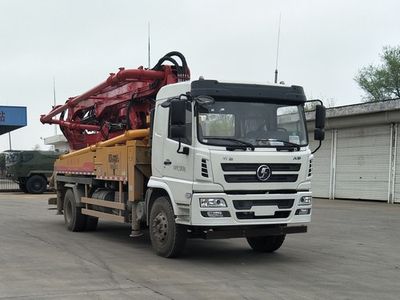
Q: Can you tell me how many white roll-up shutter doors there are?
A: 3